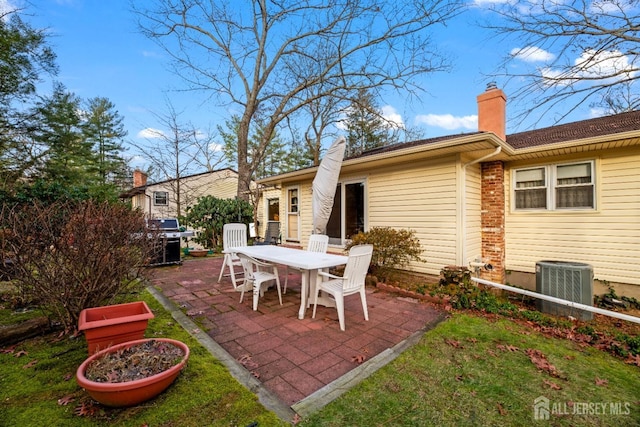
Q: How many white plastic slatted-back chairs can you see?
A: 4